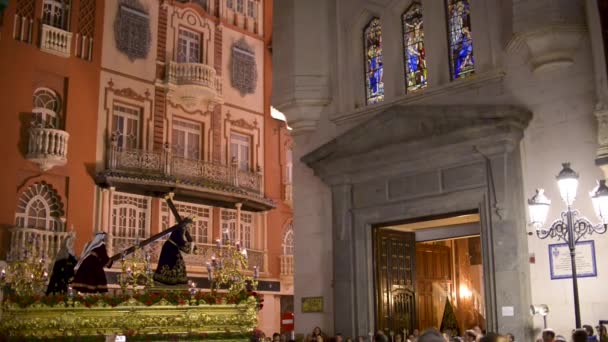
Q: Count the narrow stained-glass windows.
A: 3